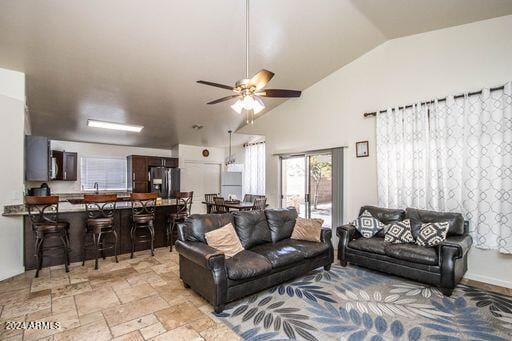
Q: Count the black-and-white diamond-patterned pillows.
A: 3